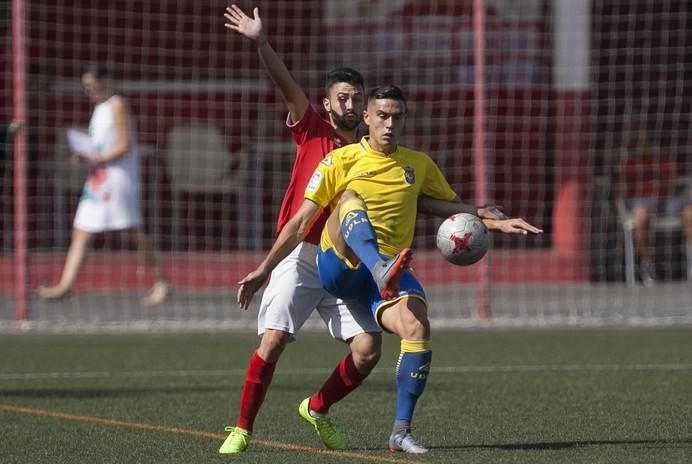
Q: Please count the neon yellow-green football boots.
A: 2